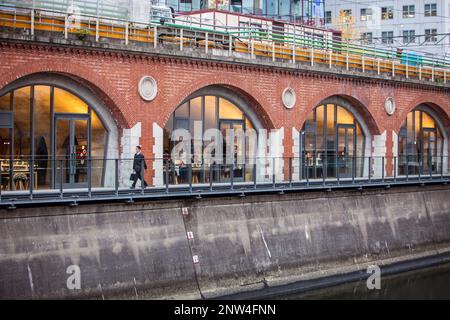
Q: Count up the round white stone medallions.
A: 3